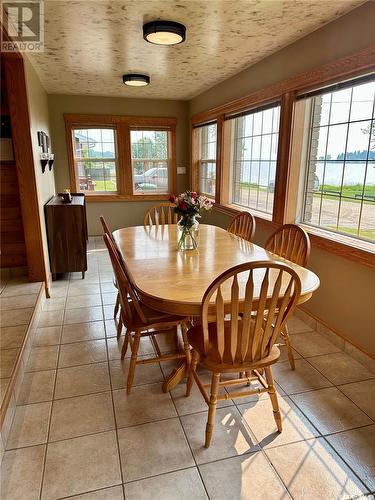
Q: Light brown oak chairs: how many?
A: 6